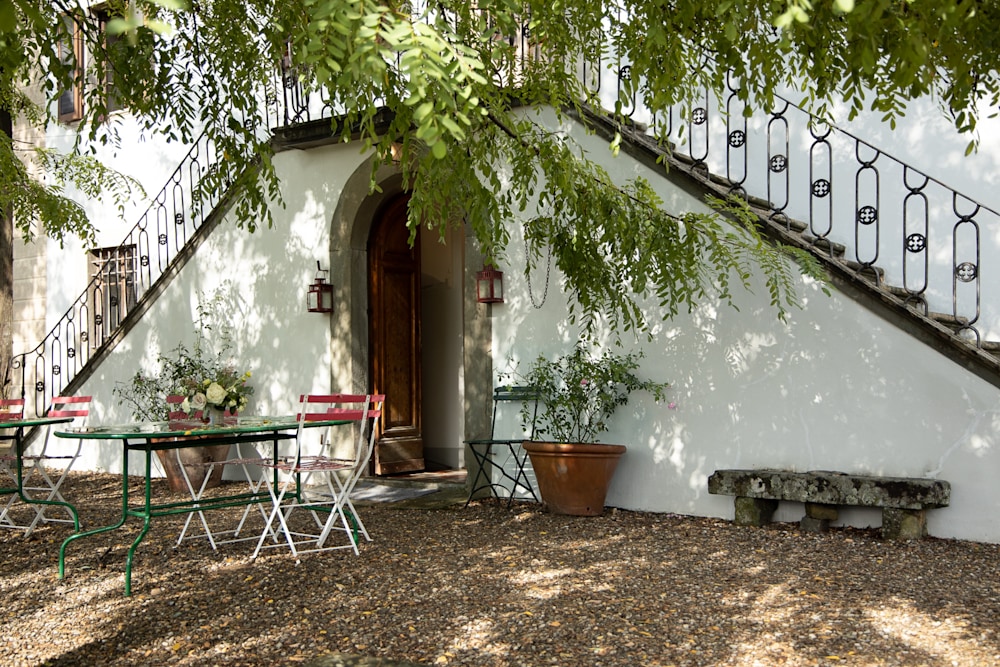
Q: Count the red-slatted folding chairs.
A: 5